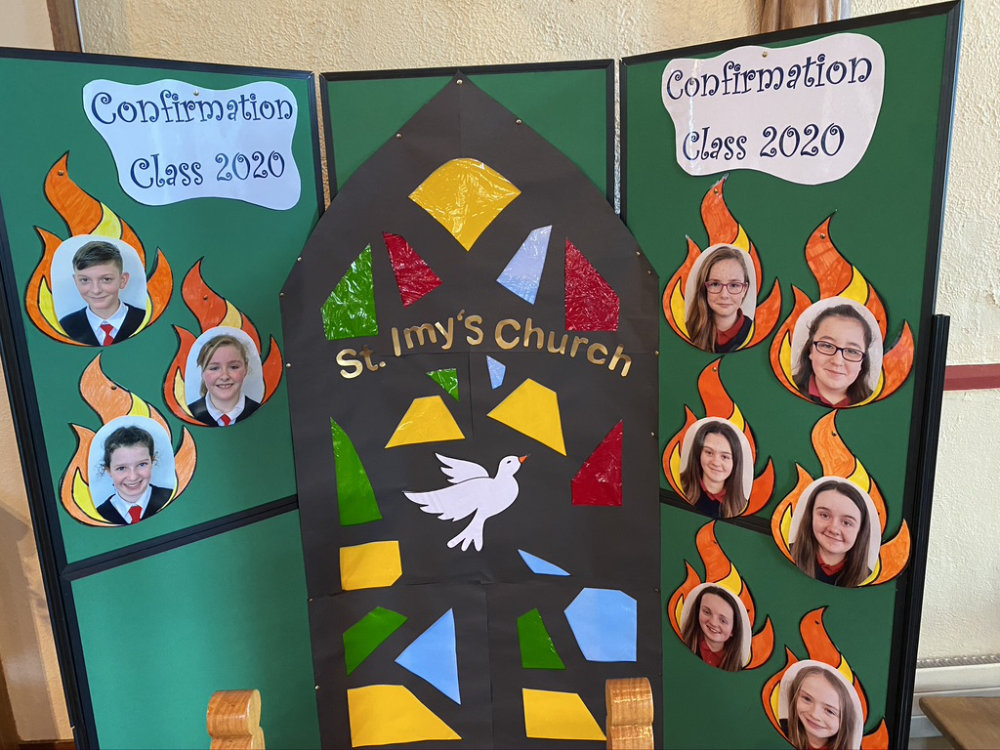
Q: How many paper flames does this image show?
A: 9